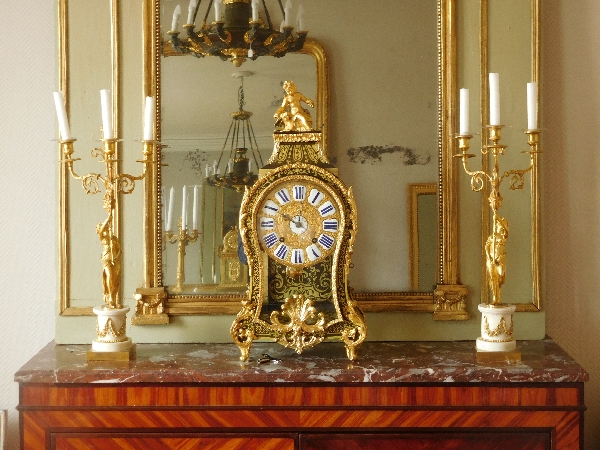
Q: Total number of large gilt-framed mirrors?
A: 1